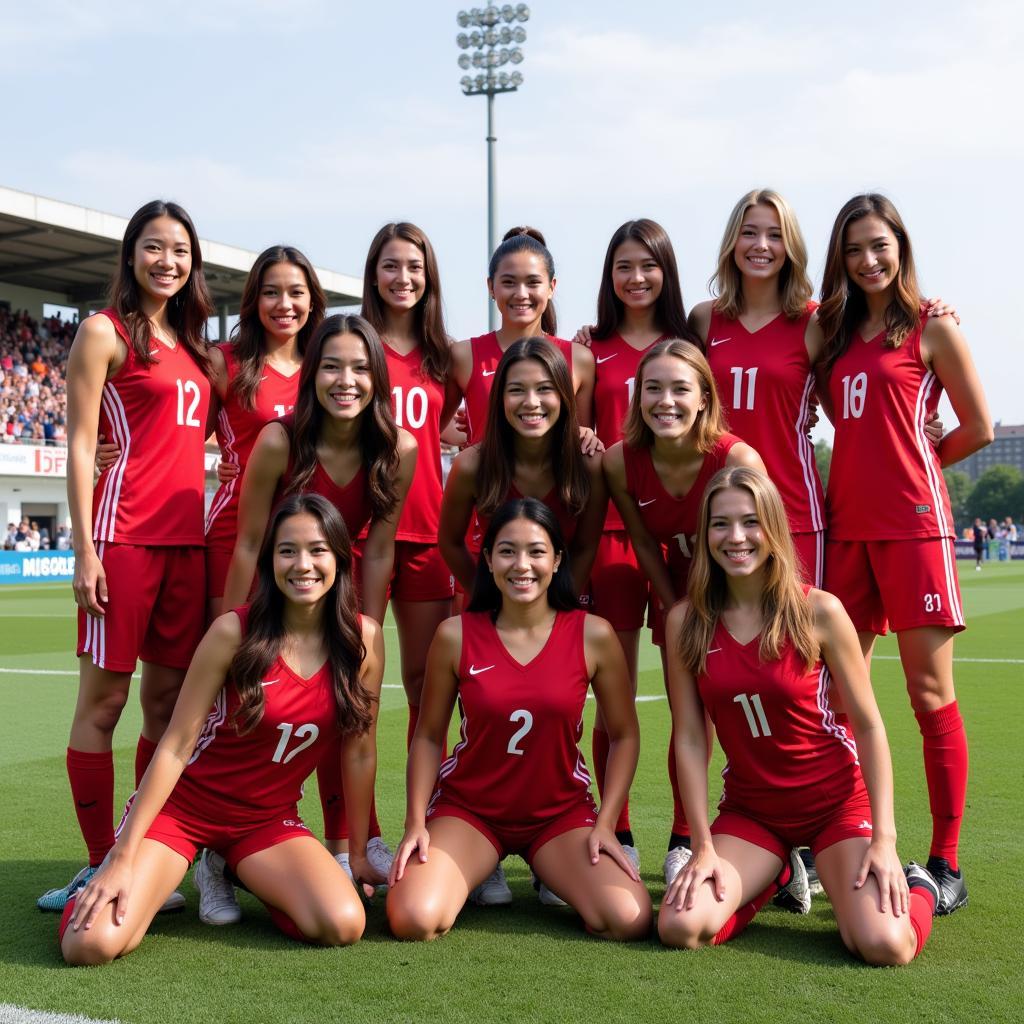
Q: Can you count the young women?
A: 13